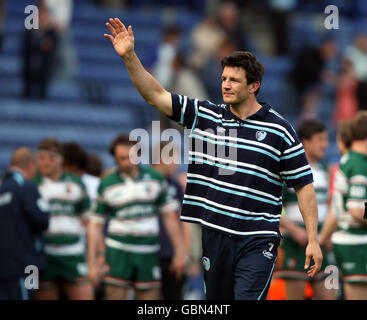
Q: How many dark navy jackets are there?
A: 1